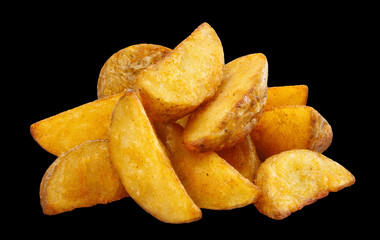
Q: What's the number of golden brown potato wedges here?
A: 11